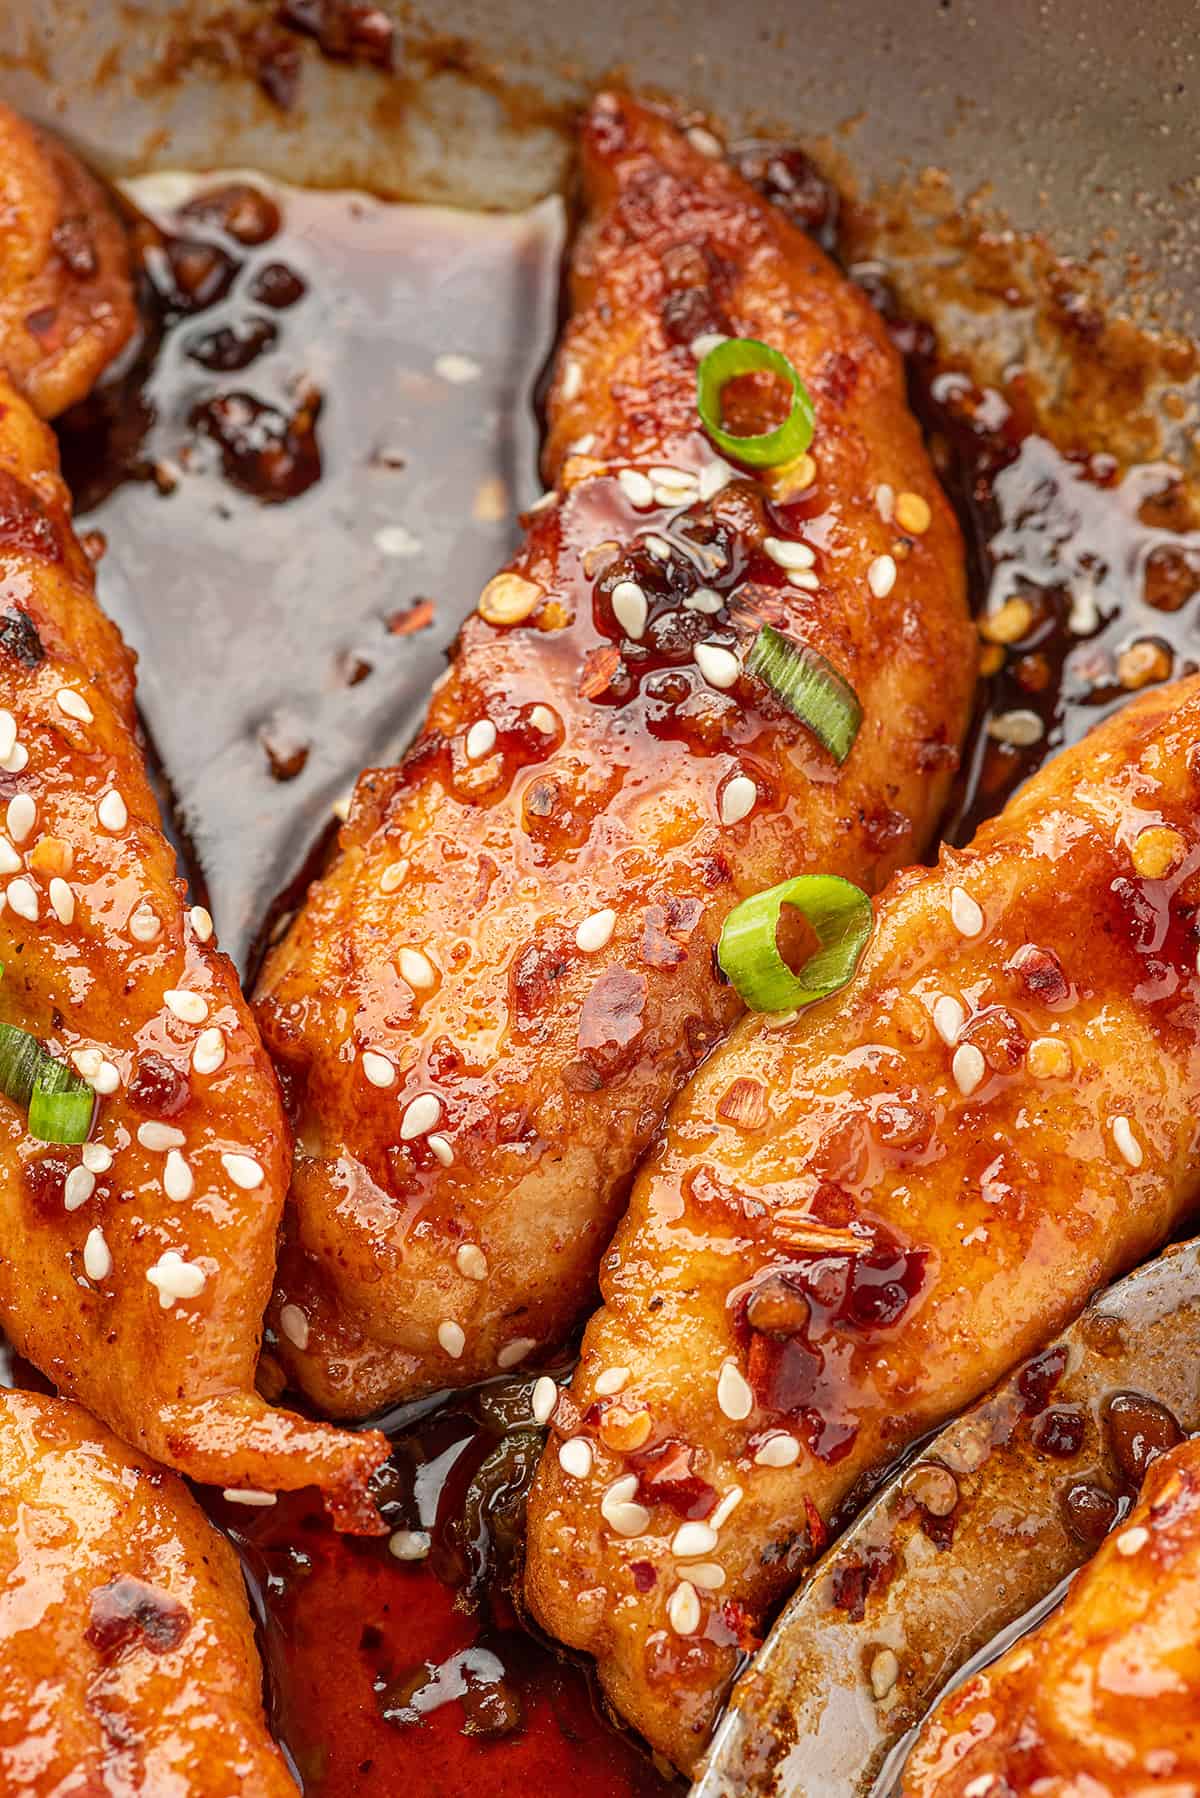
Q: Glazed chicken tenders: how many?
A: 6